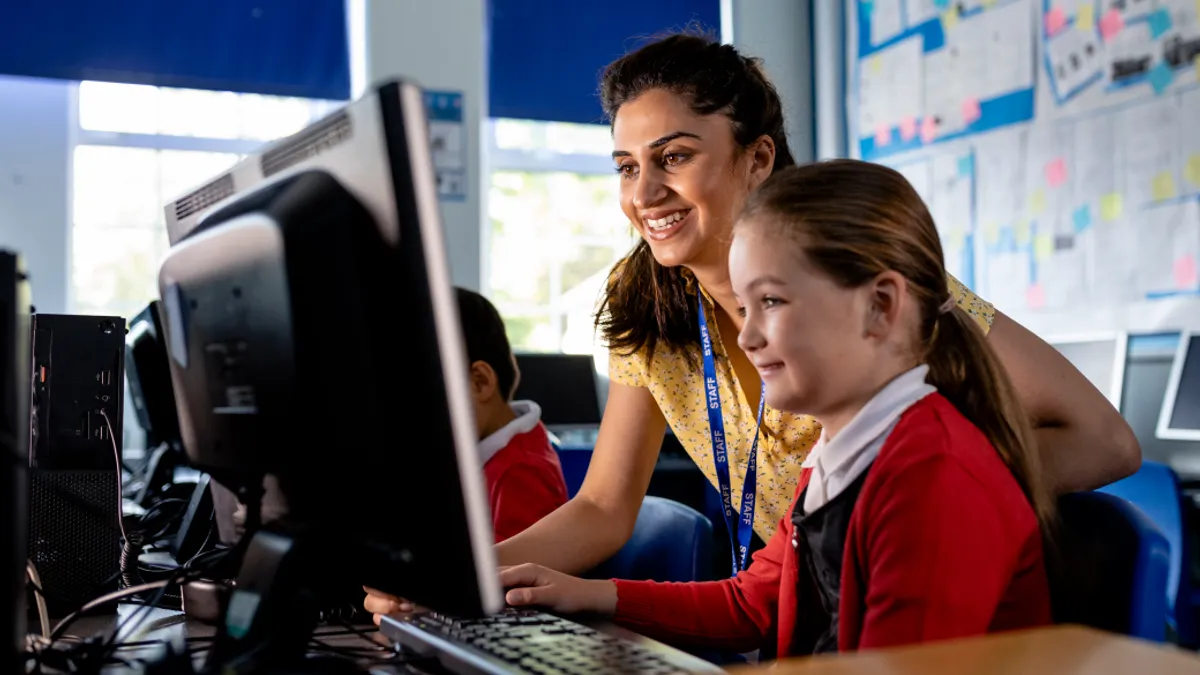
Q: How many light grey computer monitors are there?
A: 2